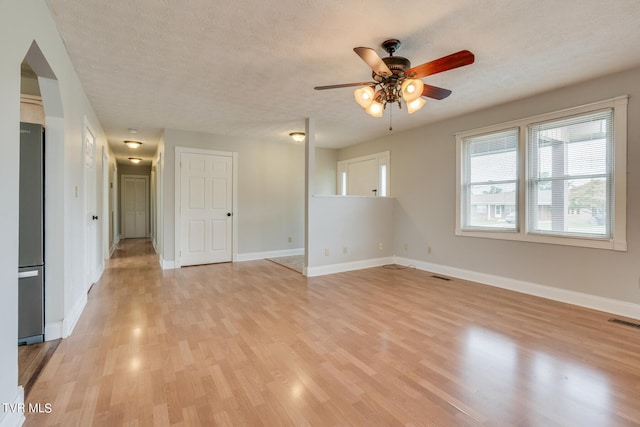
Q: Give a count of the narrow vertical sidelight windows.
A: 2